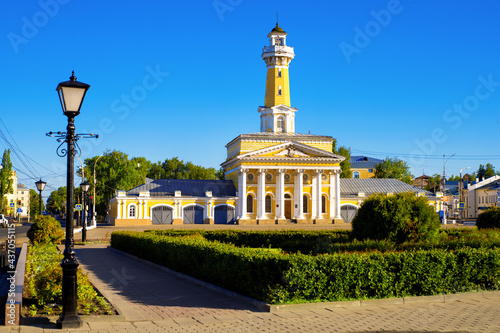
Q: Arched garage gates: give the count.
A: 4